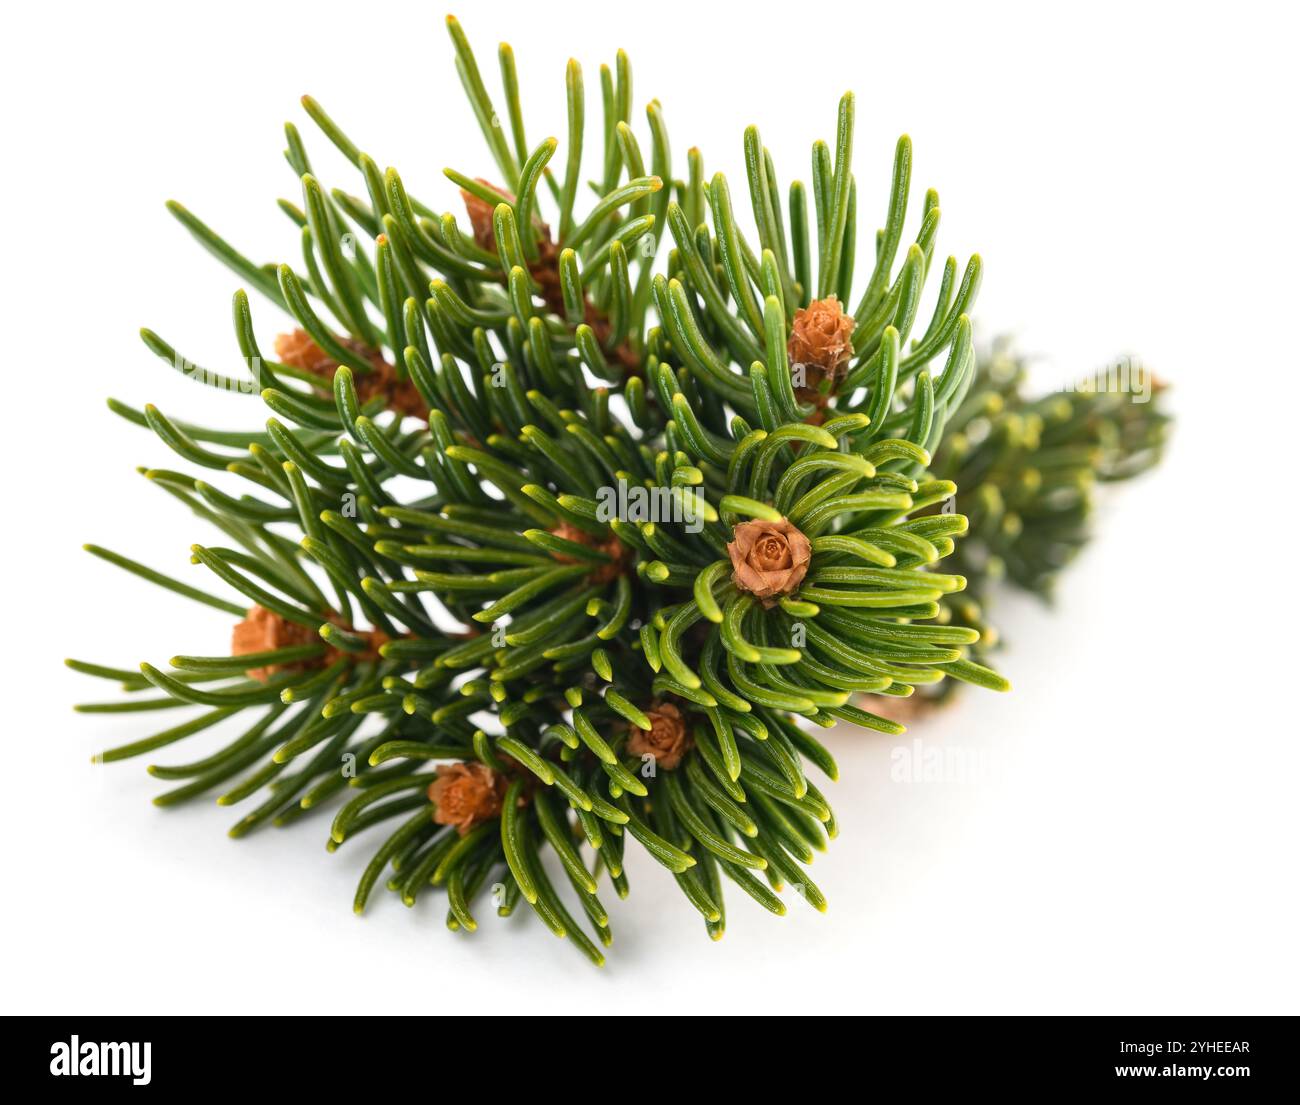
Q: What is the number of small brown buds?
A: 8